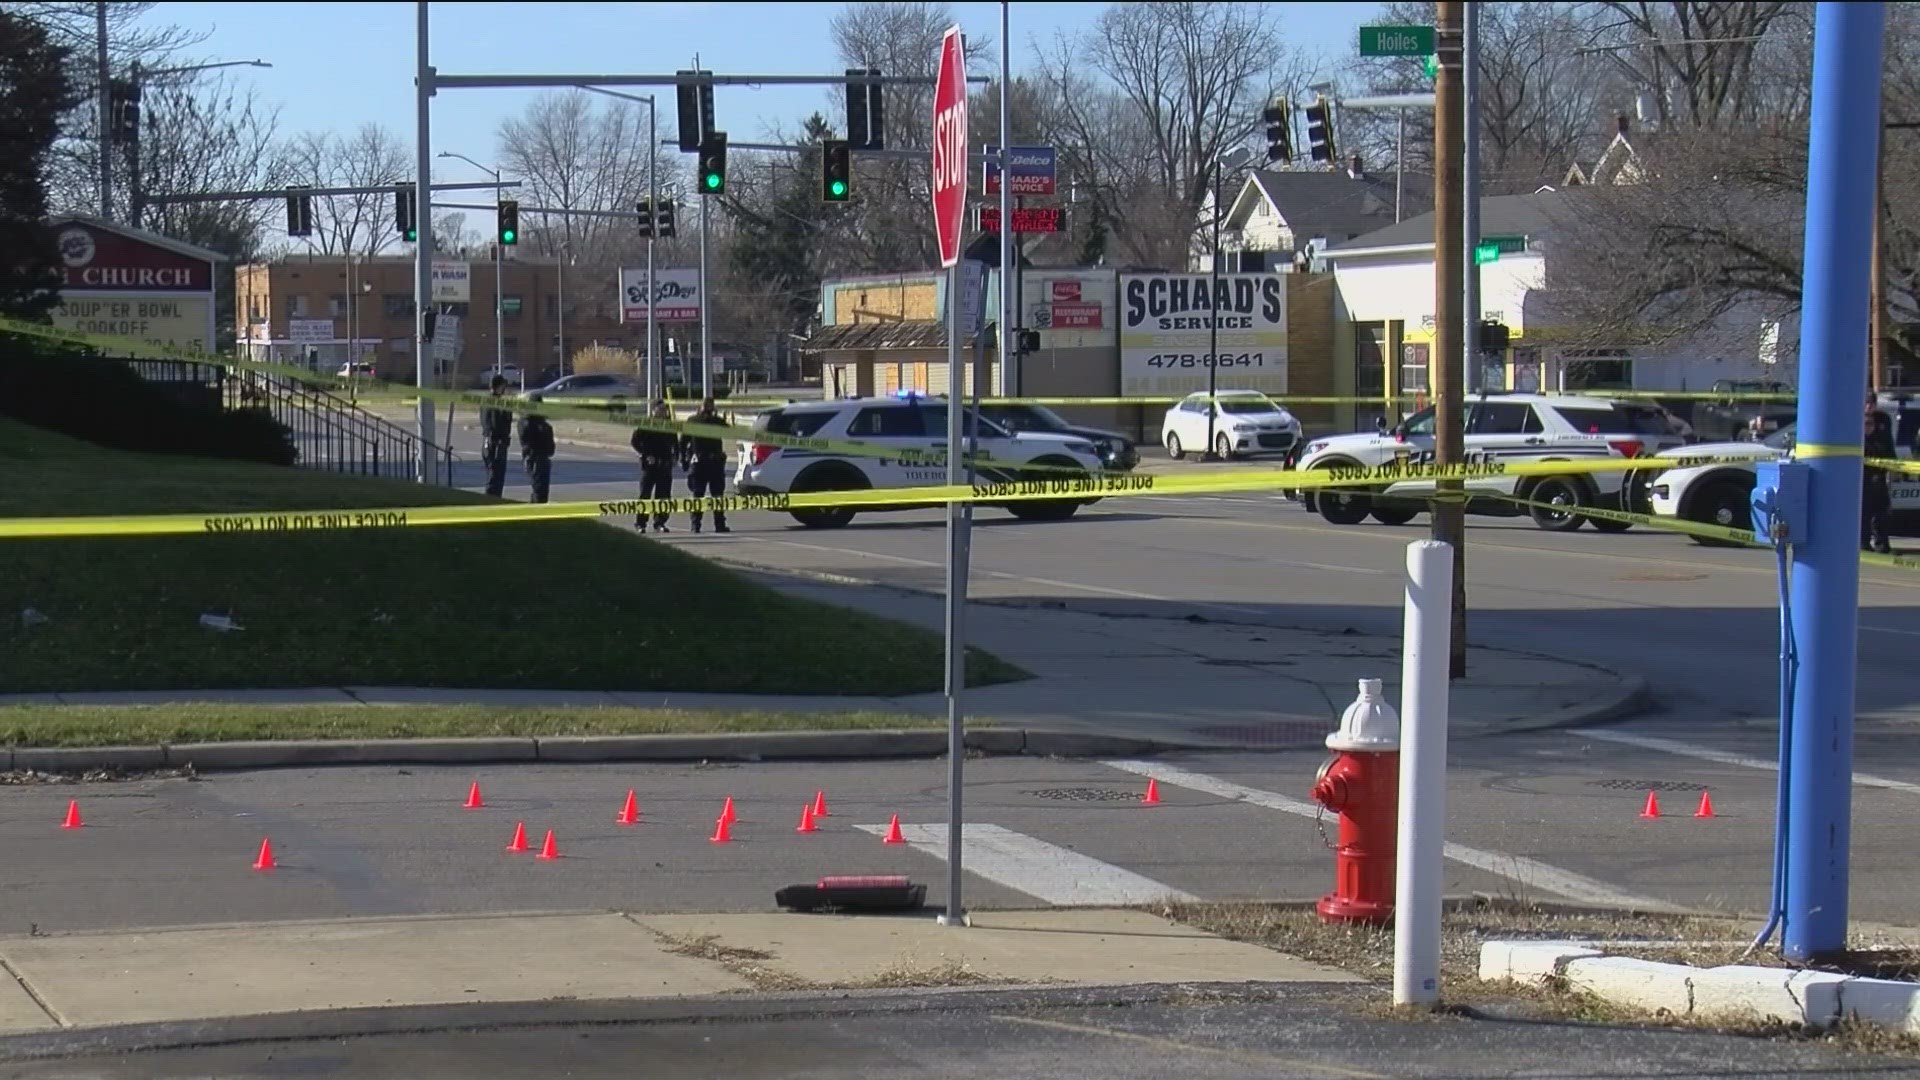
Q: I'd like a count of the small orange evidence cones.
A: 14